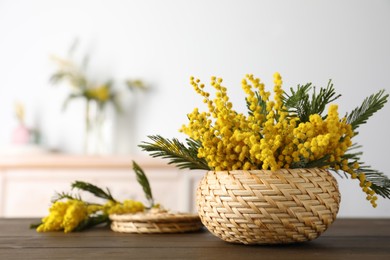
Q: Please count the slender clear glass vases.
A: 1